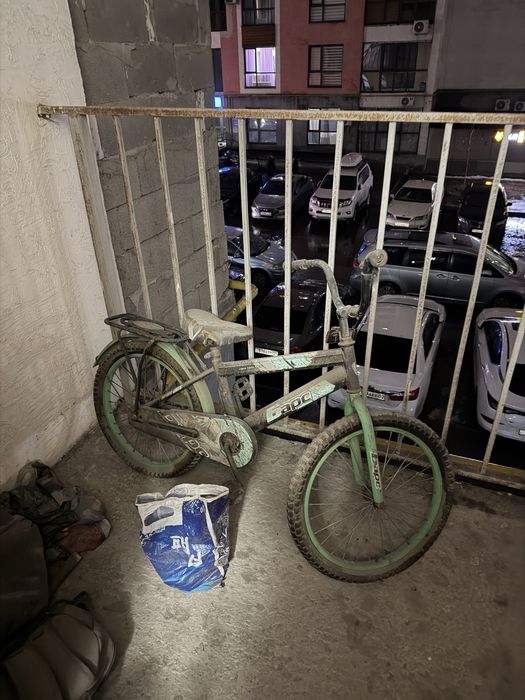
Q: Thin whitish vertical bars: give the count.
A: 10